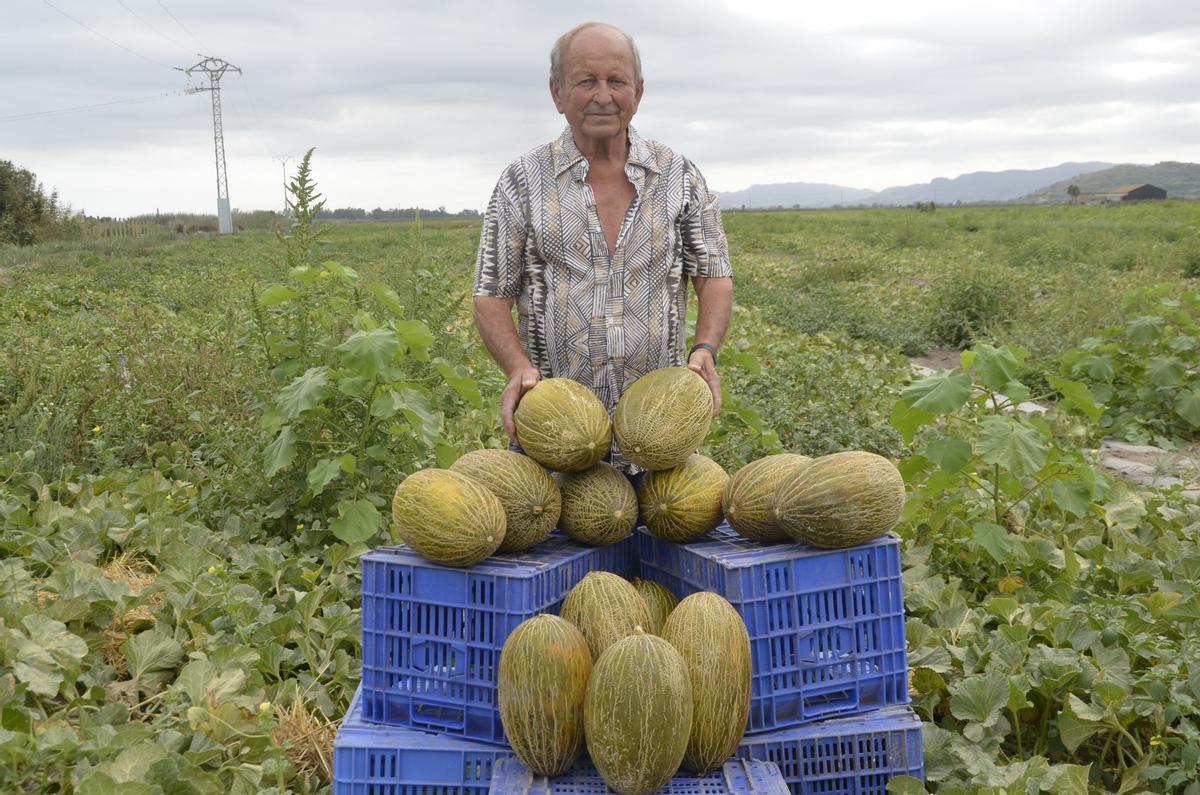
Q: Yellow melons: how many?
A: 13